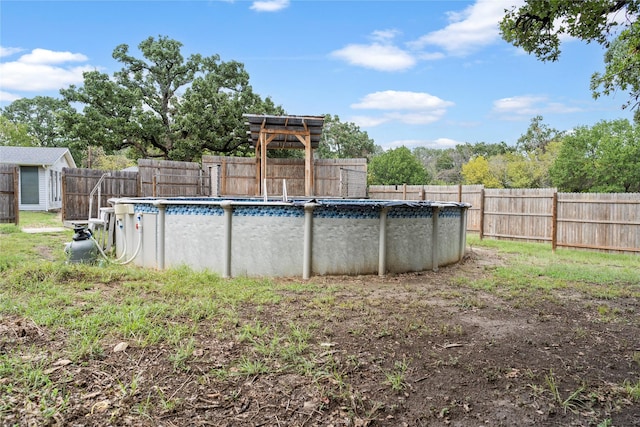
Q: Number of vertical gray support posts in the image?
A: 6